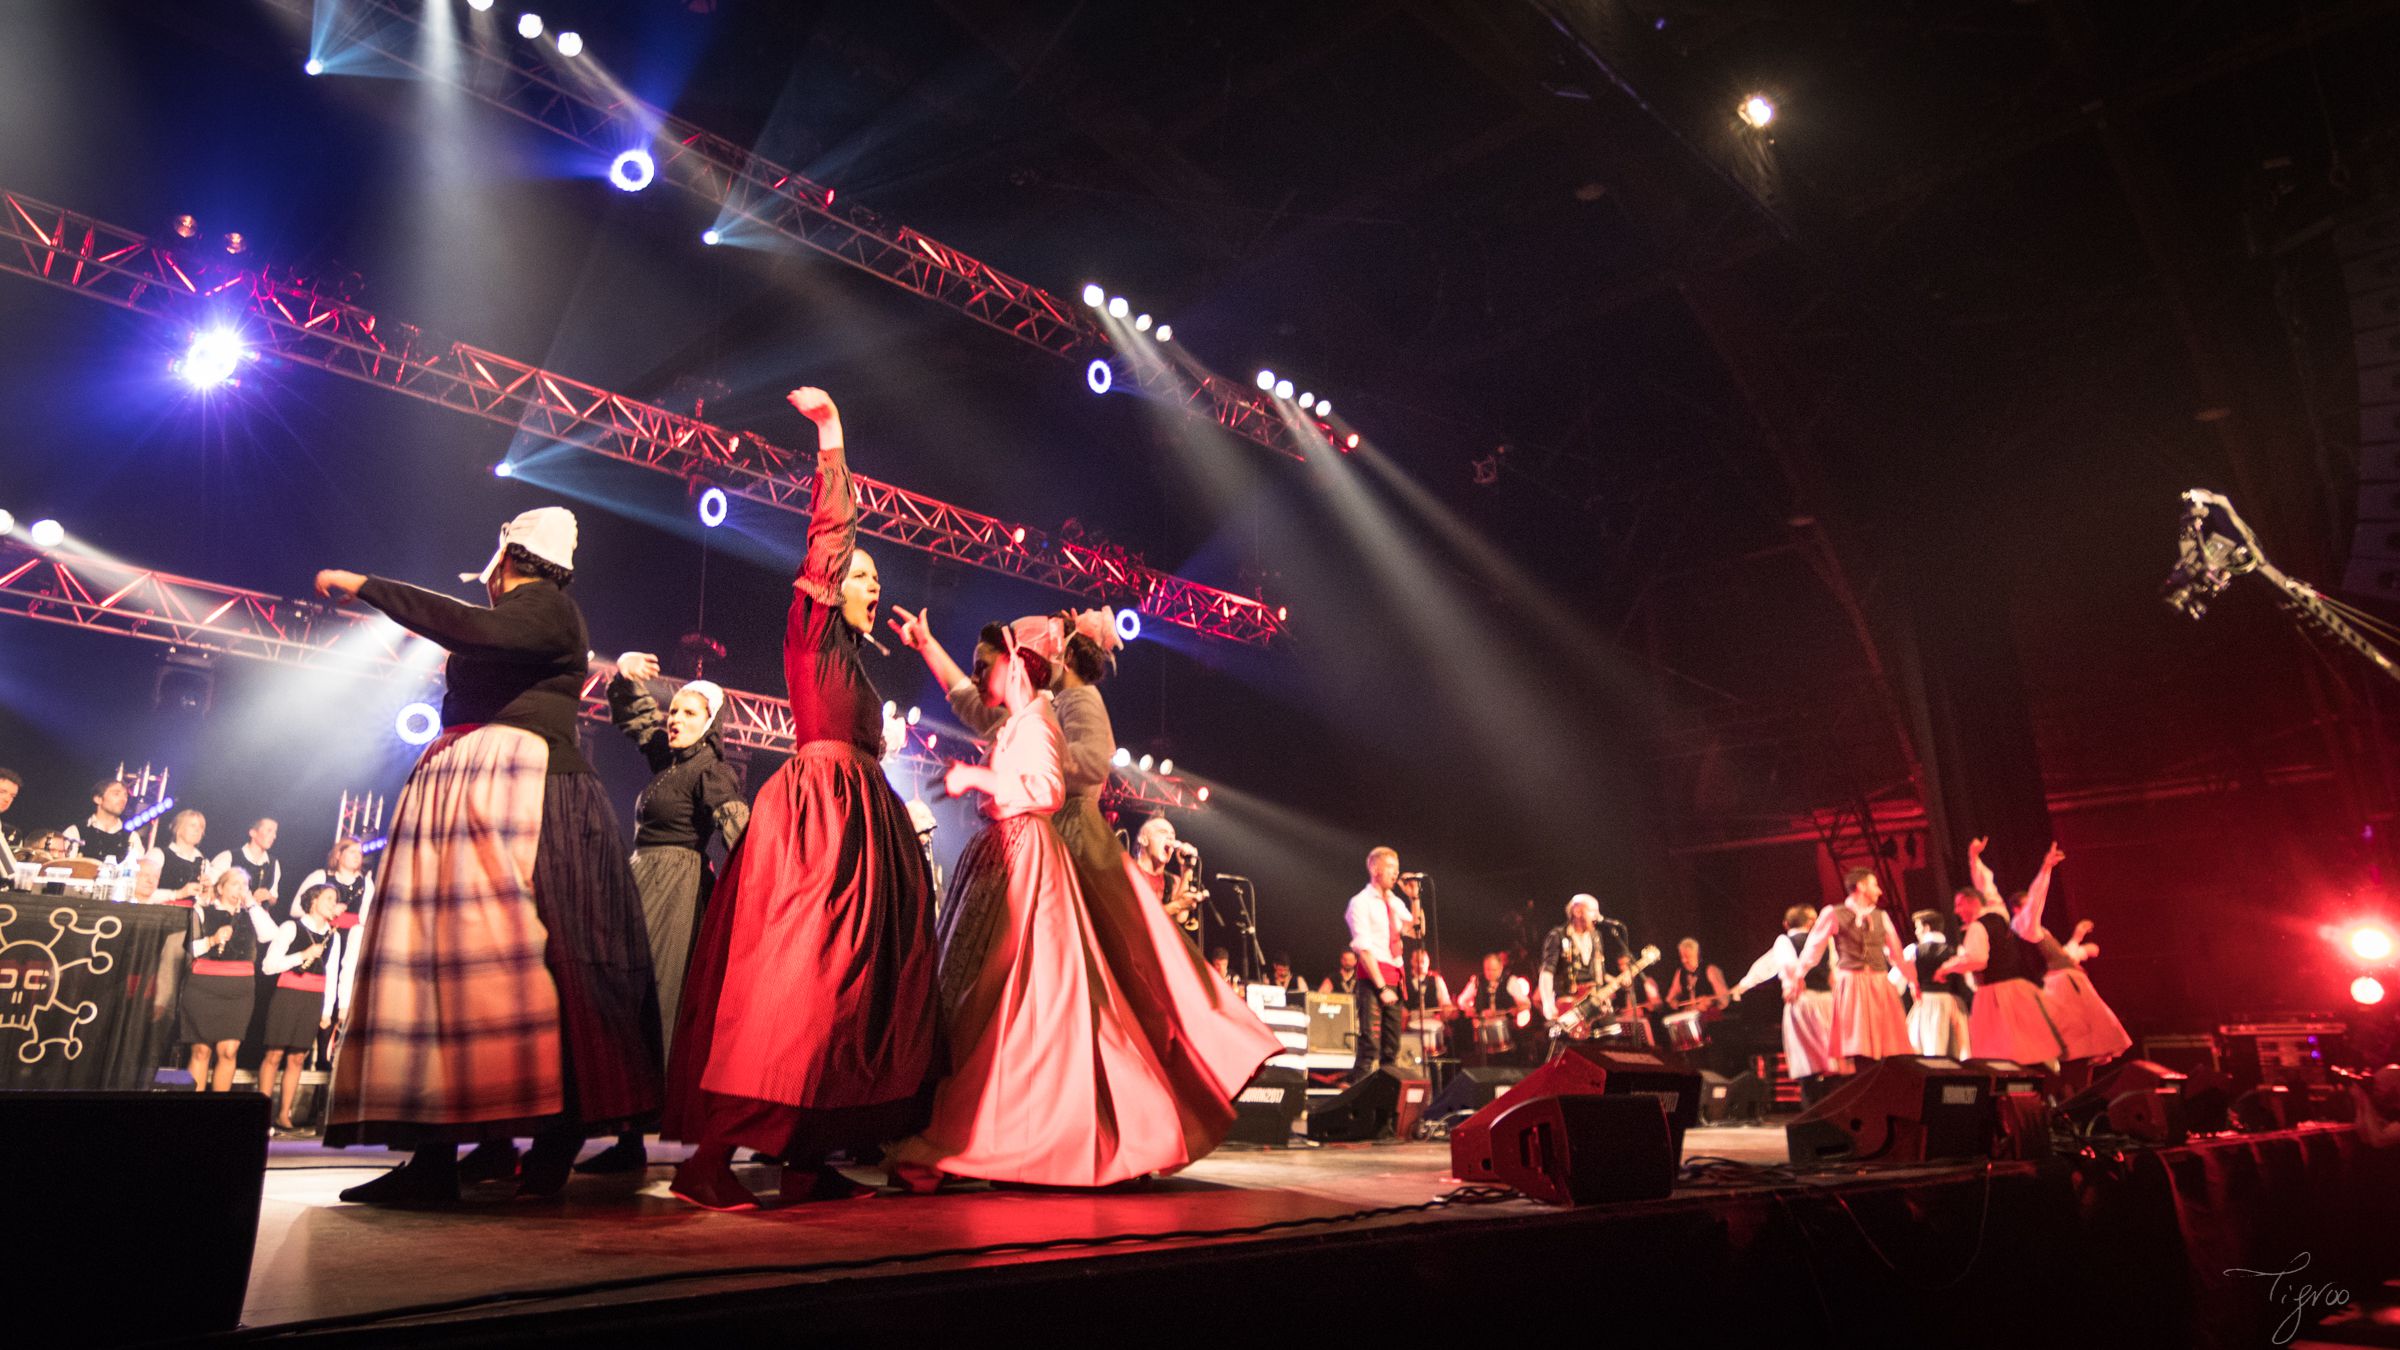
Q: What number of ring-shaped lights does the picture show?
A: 5